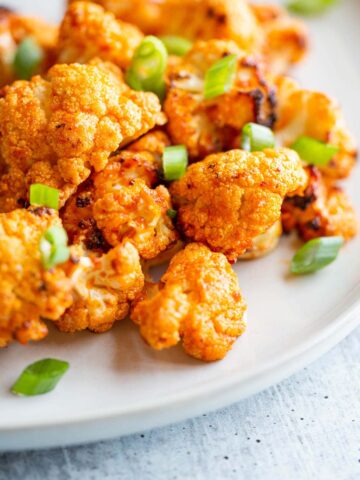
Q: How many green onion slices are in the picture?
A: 12